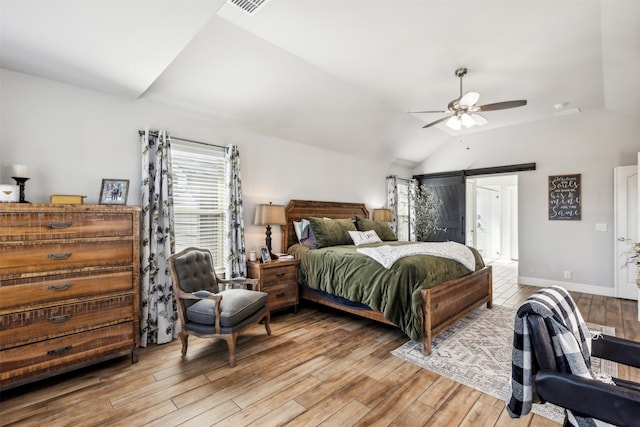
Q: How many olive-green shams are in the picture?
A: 2